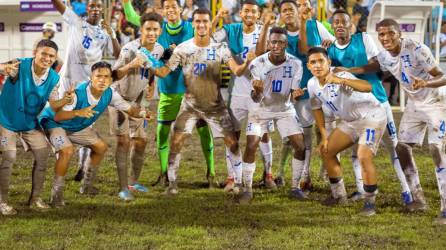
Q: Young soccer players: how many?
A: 13